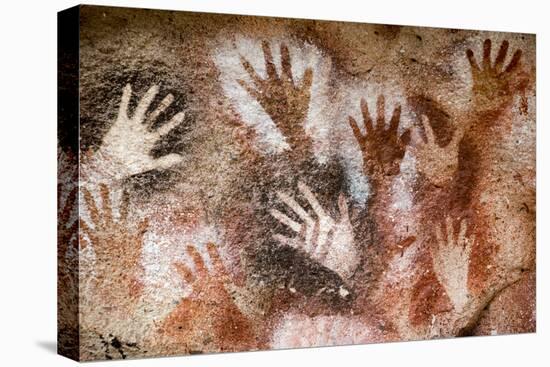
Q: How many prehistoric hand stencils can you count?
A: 9